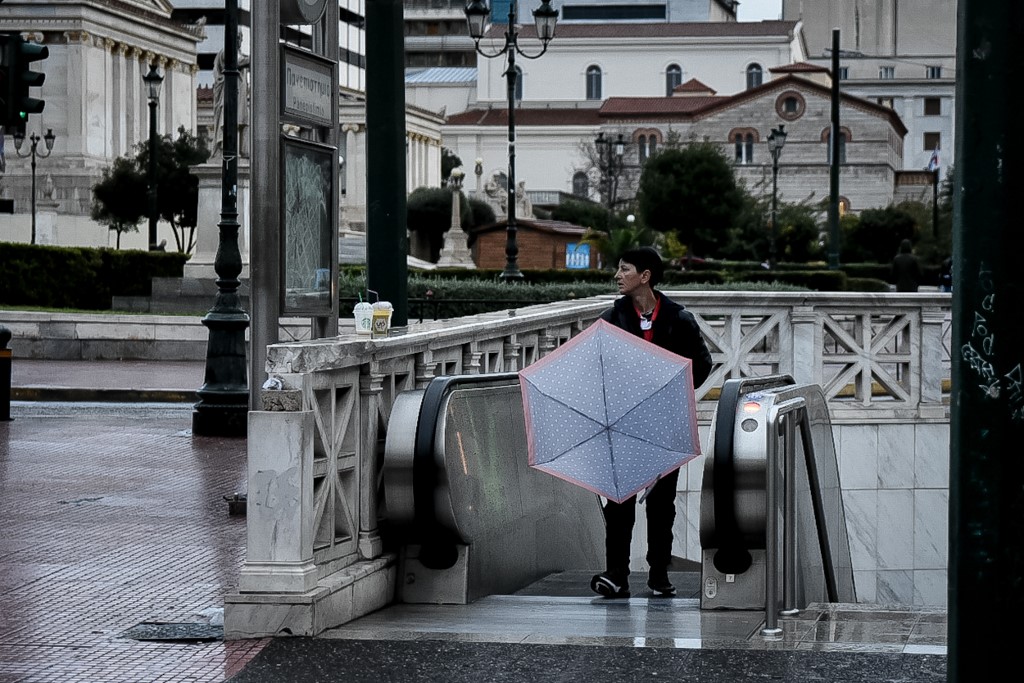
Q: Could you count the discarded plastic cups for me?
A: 2